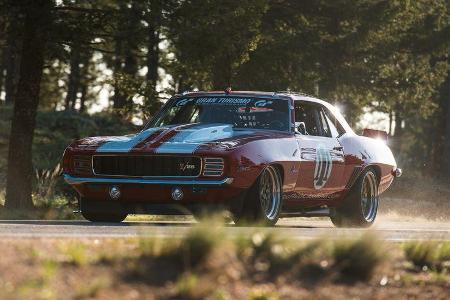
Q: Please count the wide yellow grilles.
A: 0